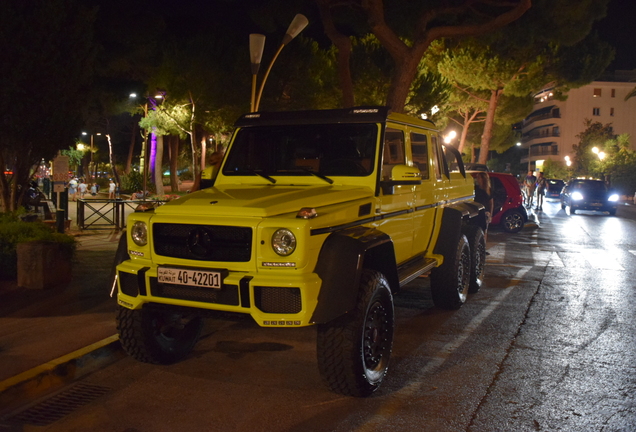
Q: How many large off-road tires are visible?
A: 4